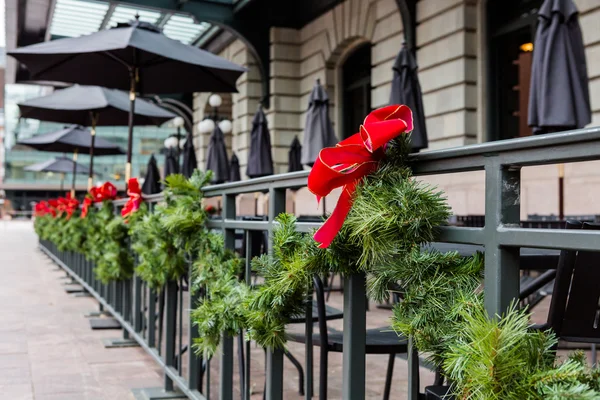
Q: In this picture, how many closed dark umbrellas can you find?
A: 10